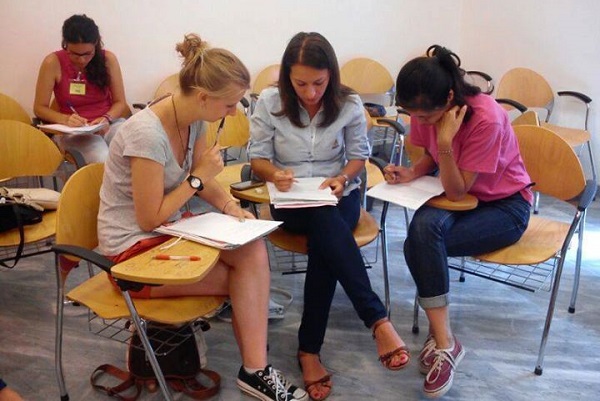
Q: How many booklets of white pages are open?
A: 4